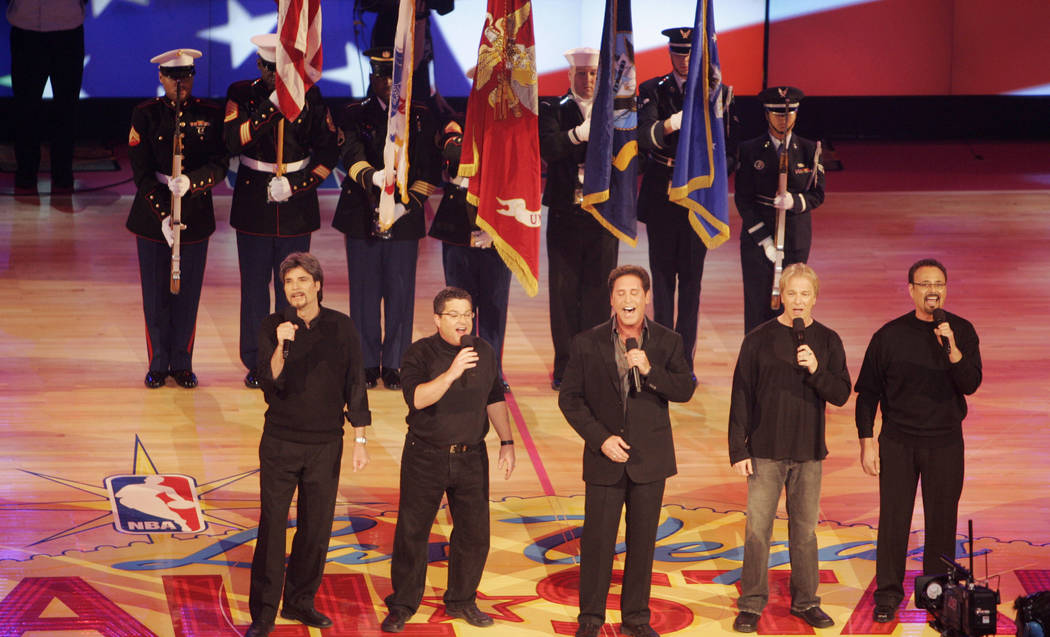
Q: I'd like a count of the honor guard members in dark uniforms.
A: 7